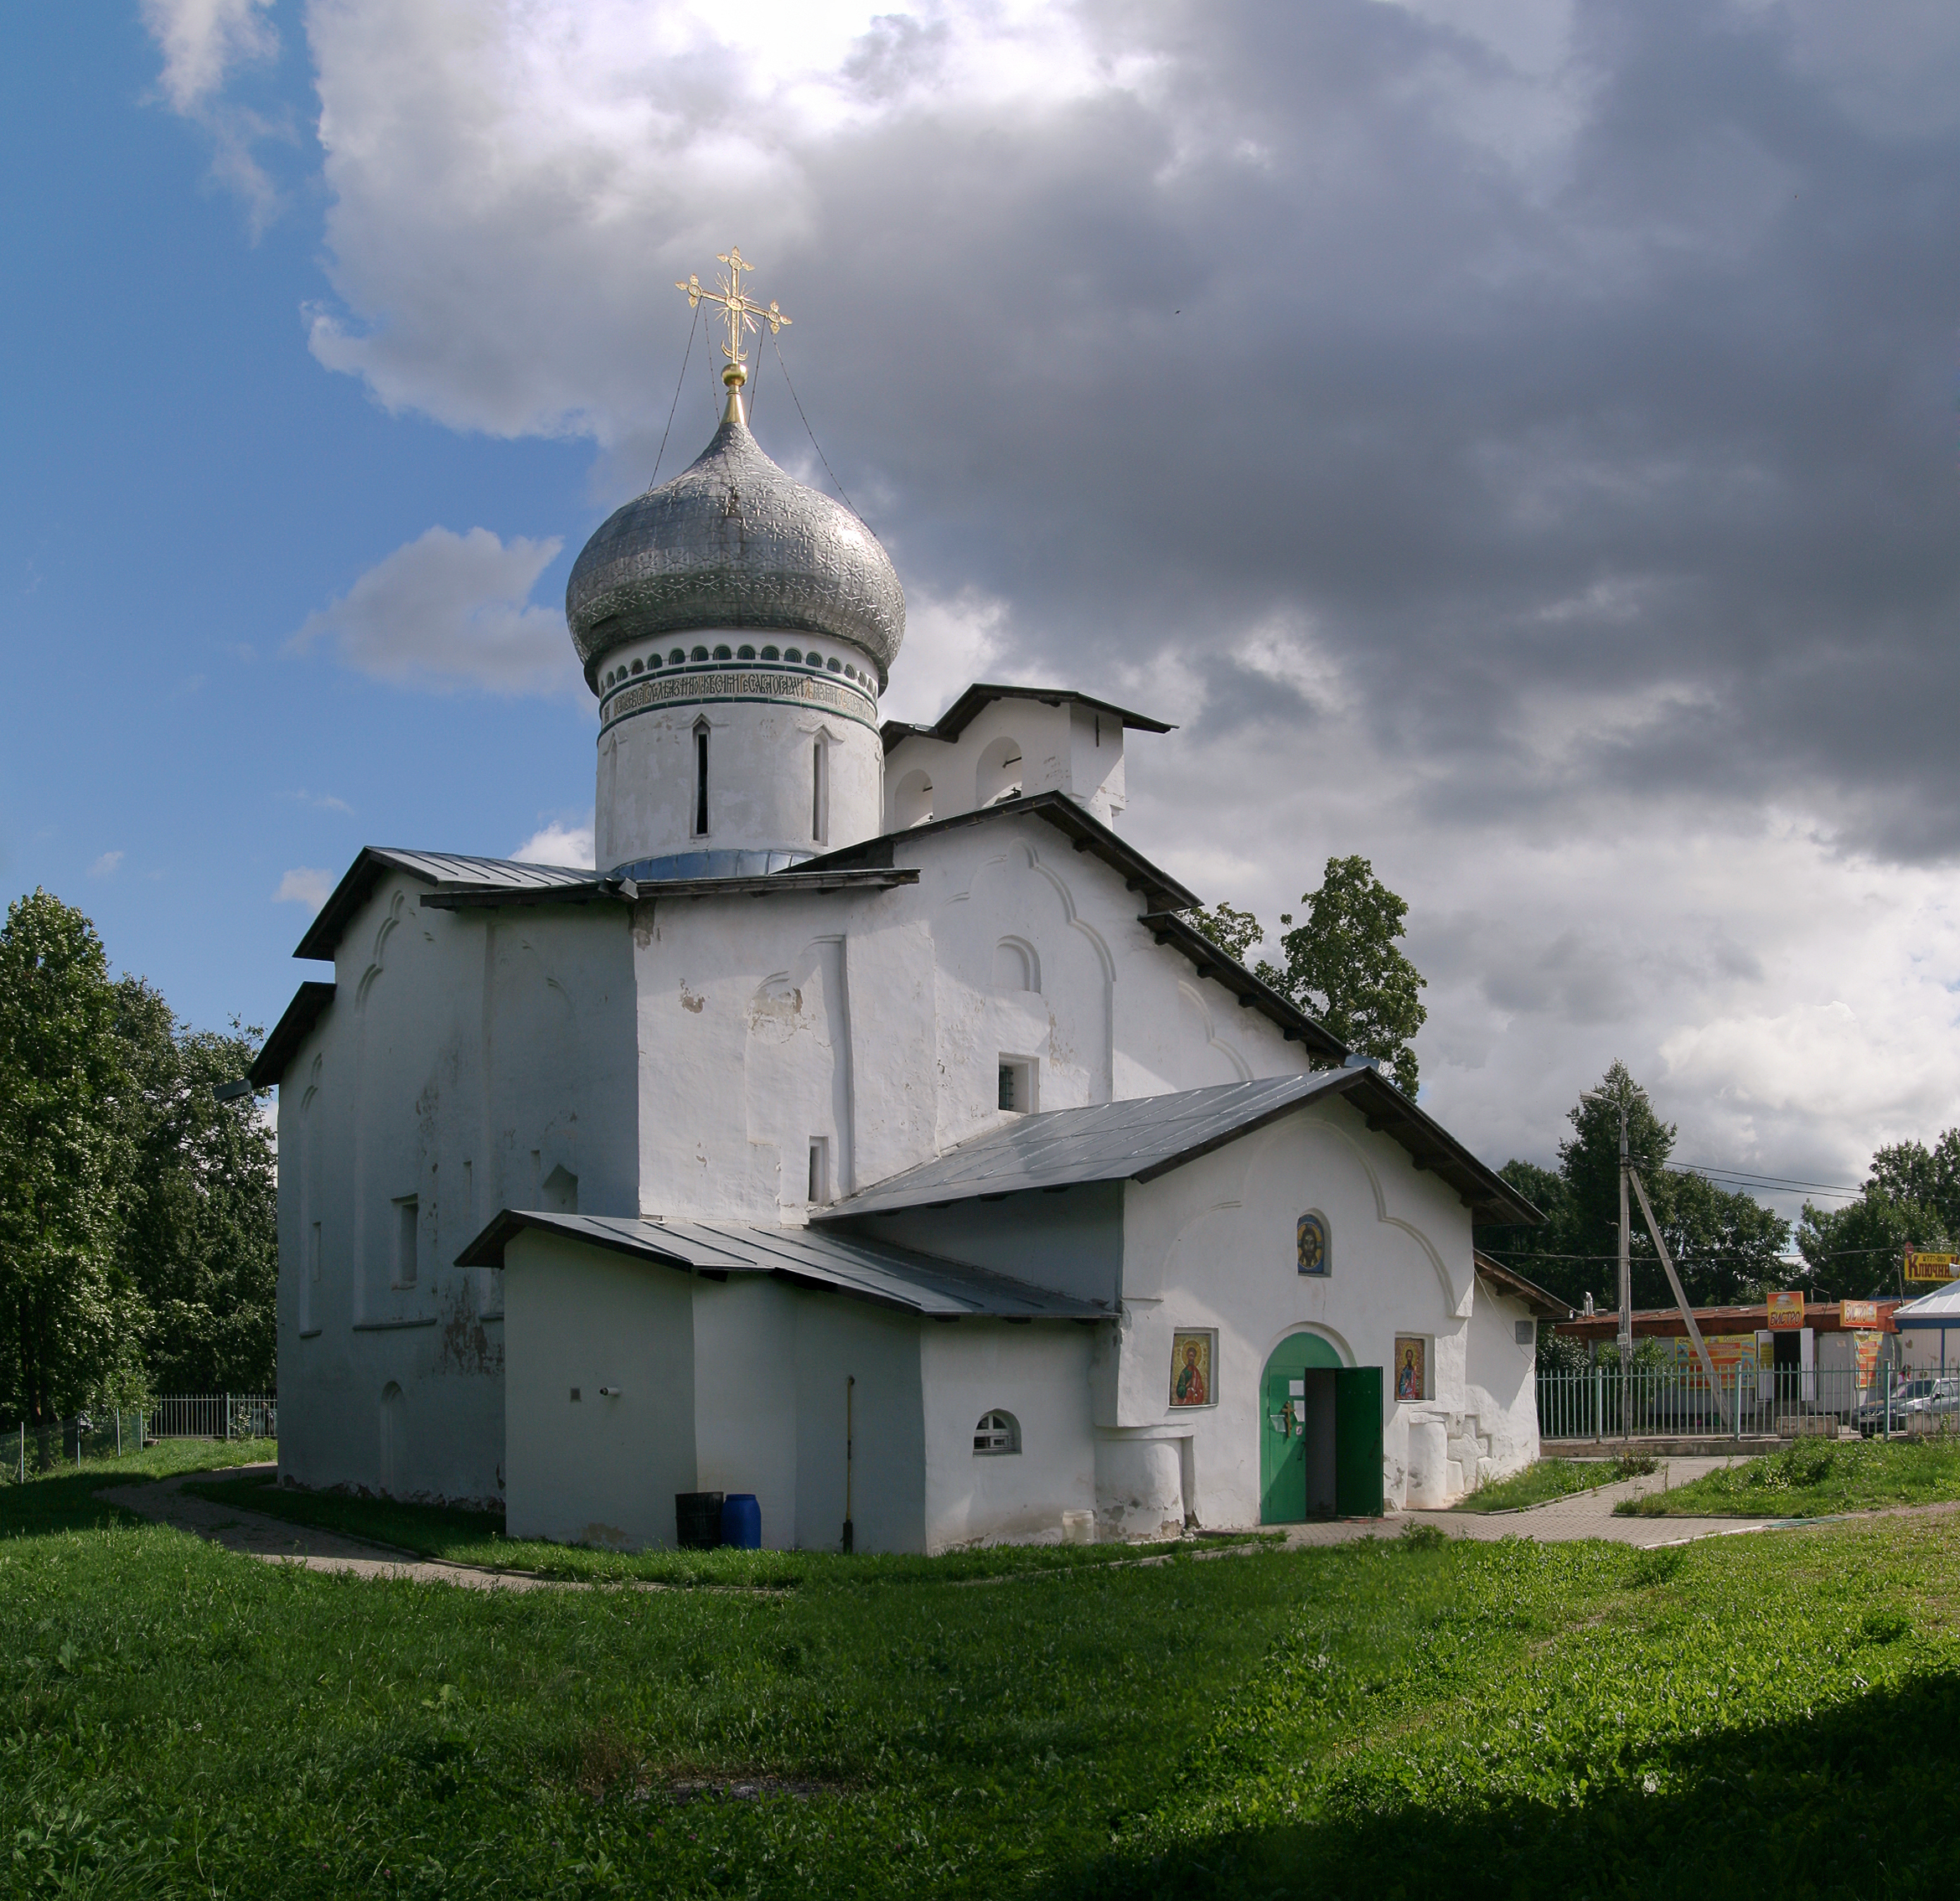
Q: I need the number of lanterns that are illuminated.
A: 0